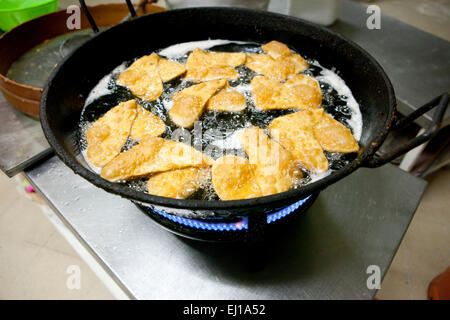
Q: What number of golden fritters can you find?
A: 9